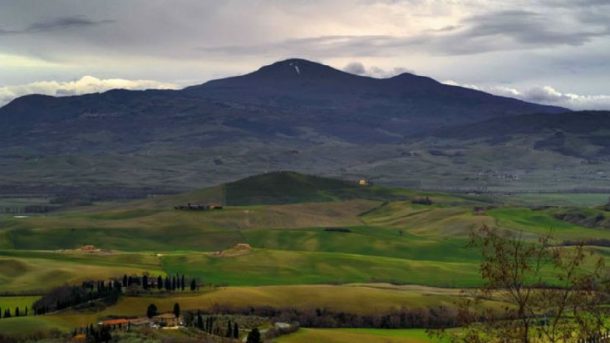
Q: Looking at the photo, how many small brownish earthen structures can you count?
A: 2